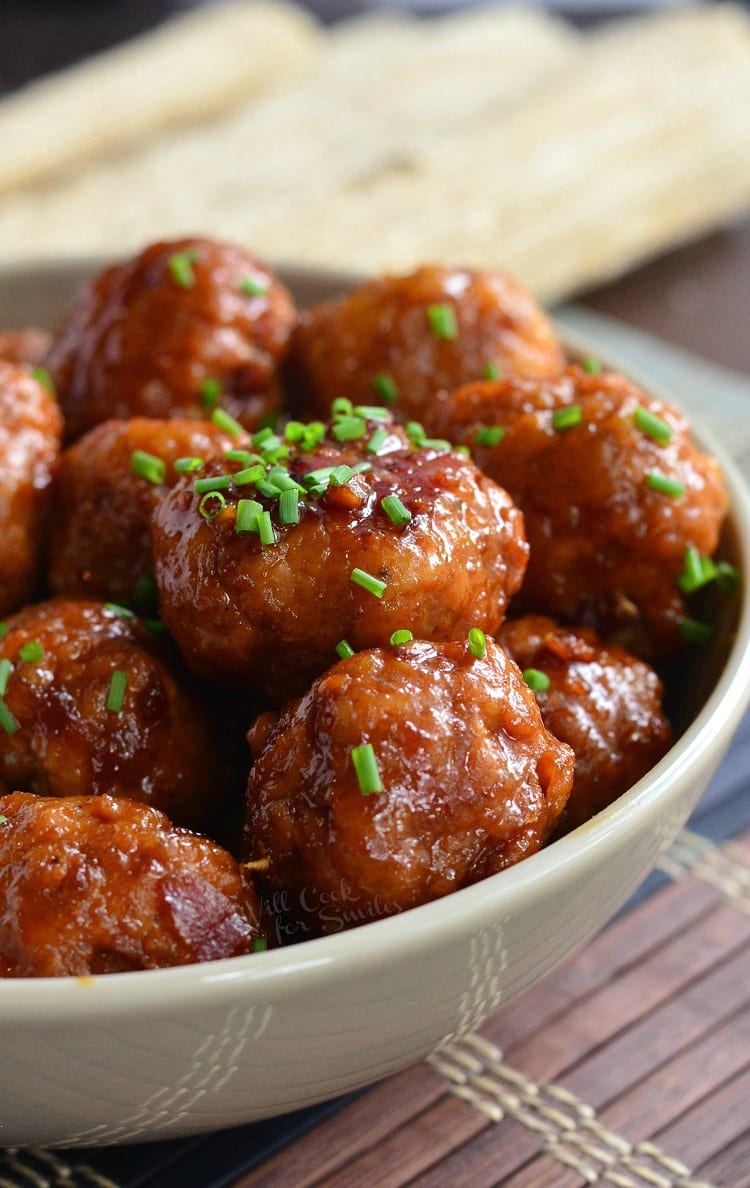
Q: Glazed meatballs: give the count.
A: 11